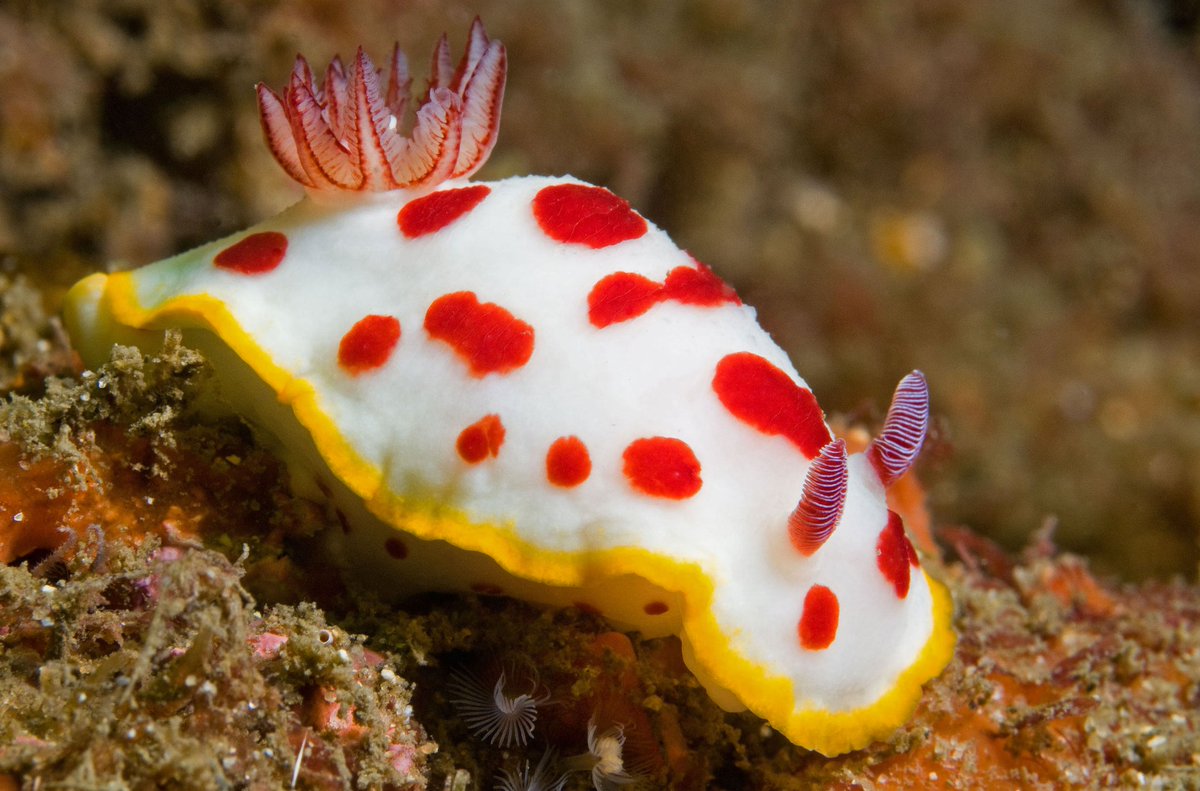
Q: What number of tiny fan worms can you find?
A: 3